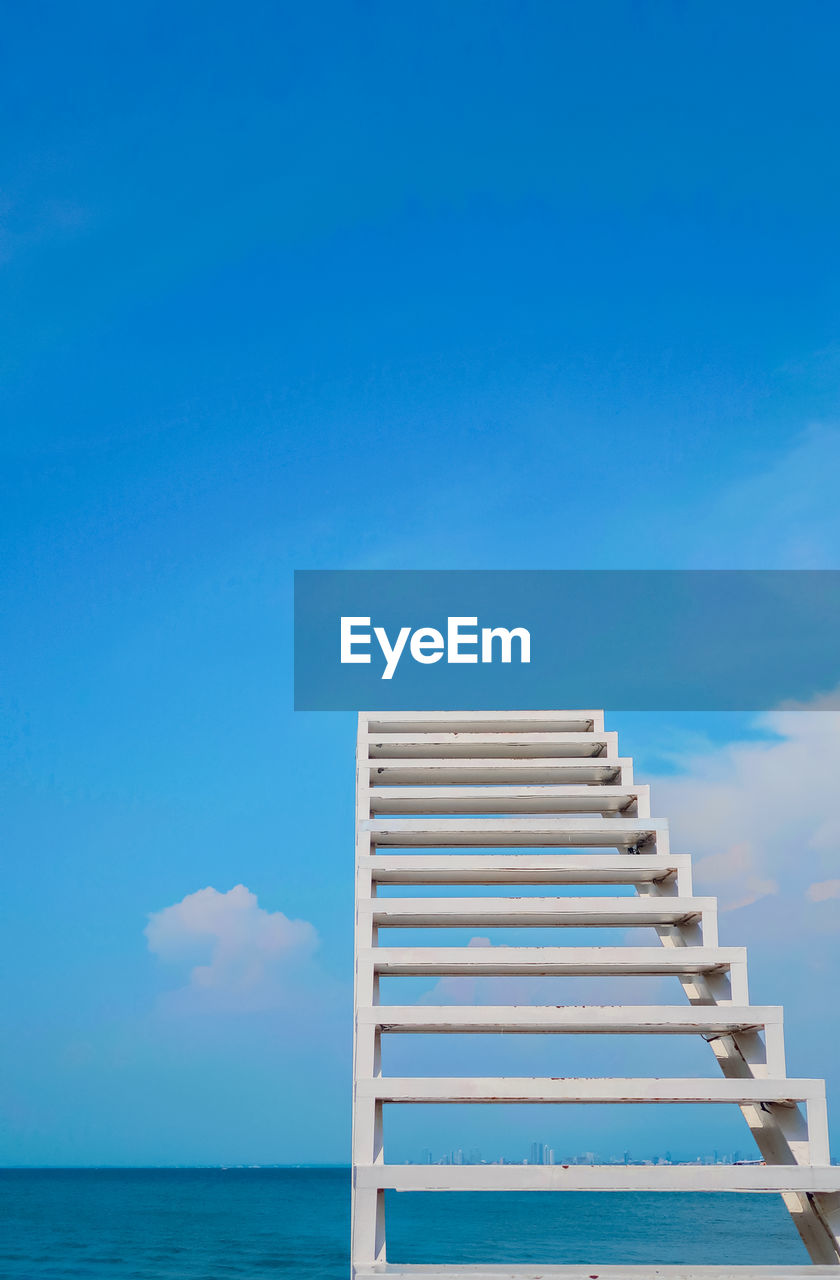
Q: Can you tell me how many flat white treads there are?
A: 12